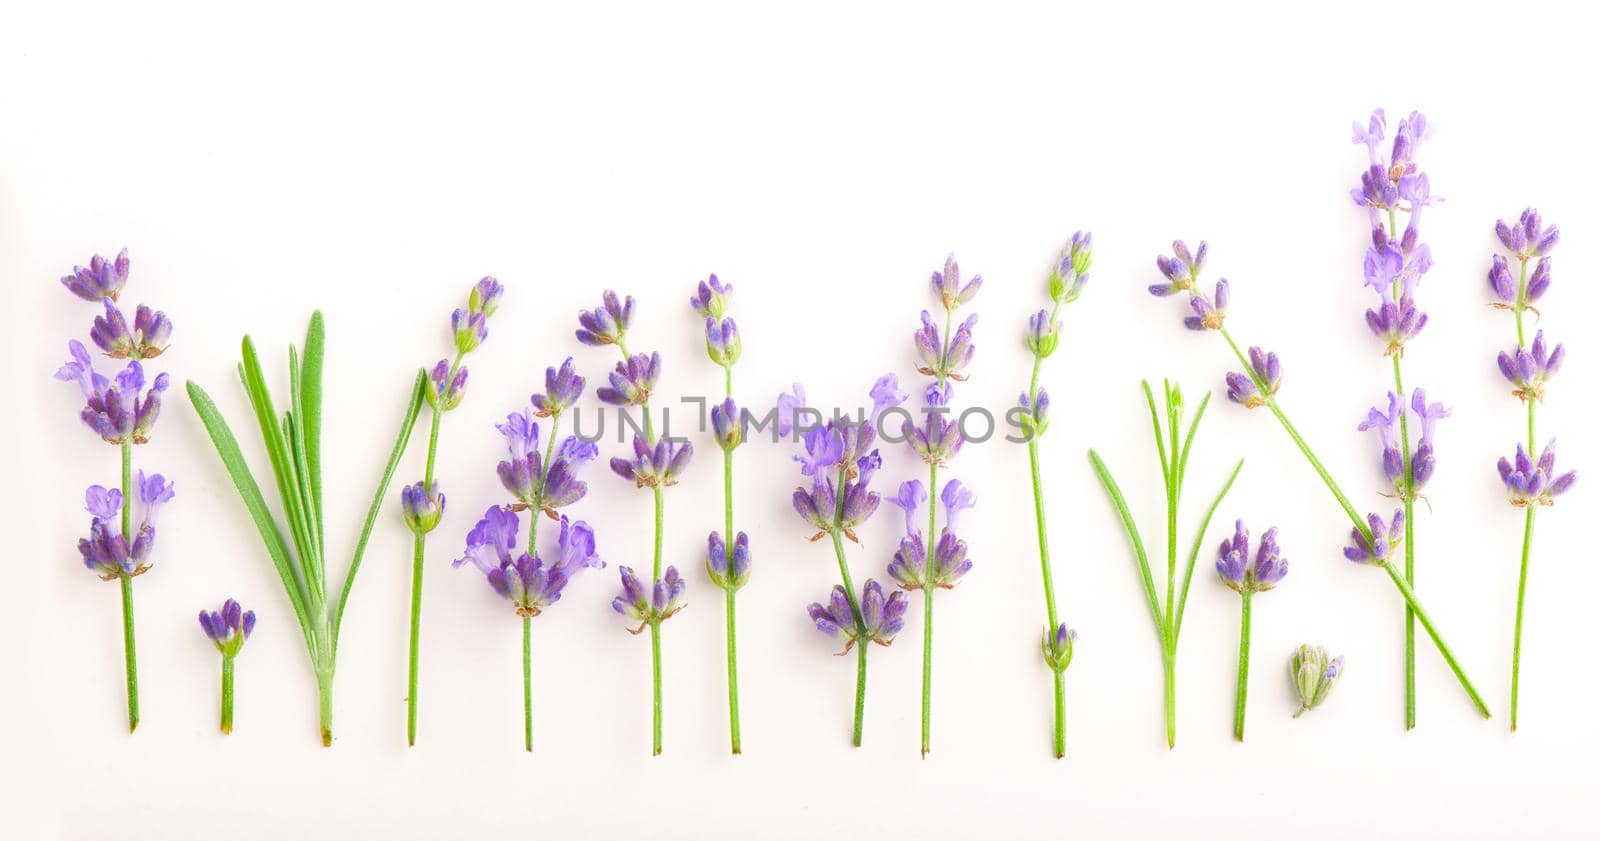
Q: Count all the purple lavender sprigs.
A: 13